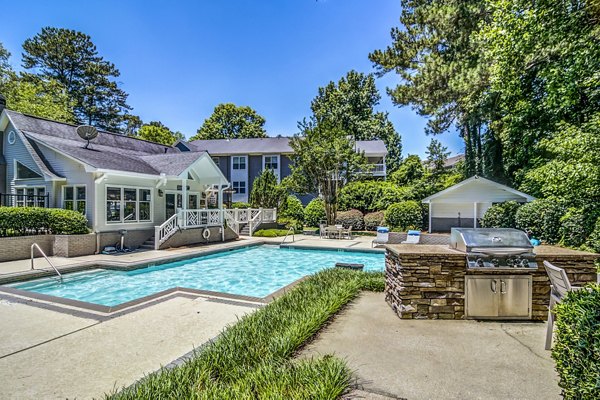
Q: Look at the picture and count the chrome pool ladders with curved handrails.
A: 2